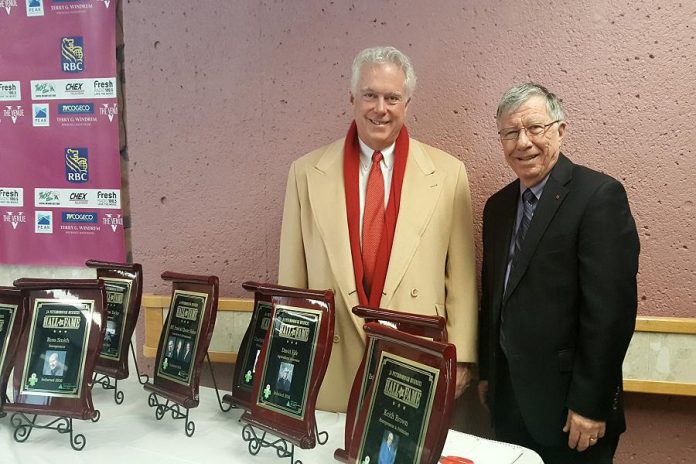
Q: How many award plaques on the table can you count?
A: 8